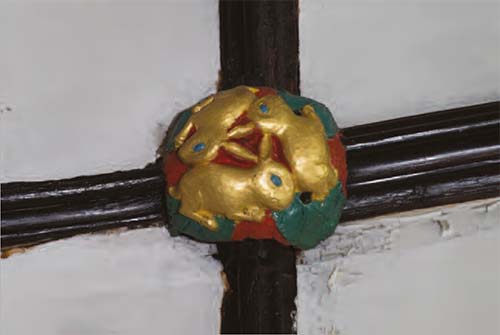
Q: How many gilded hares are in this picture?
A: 3